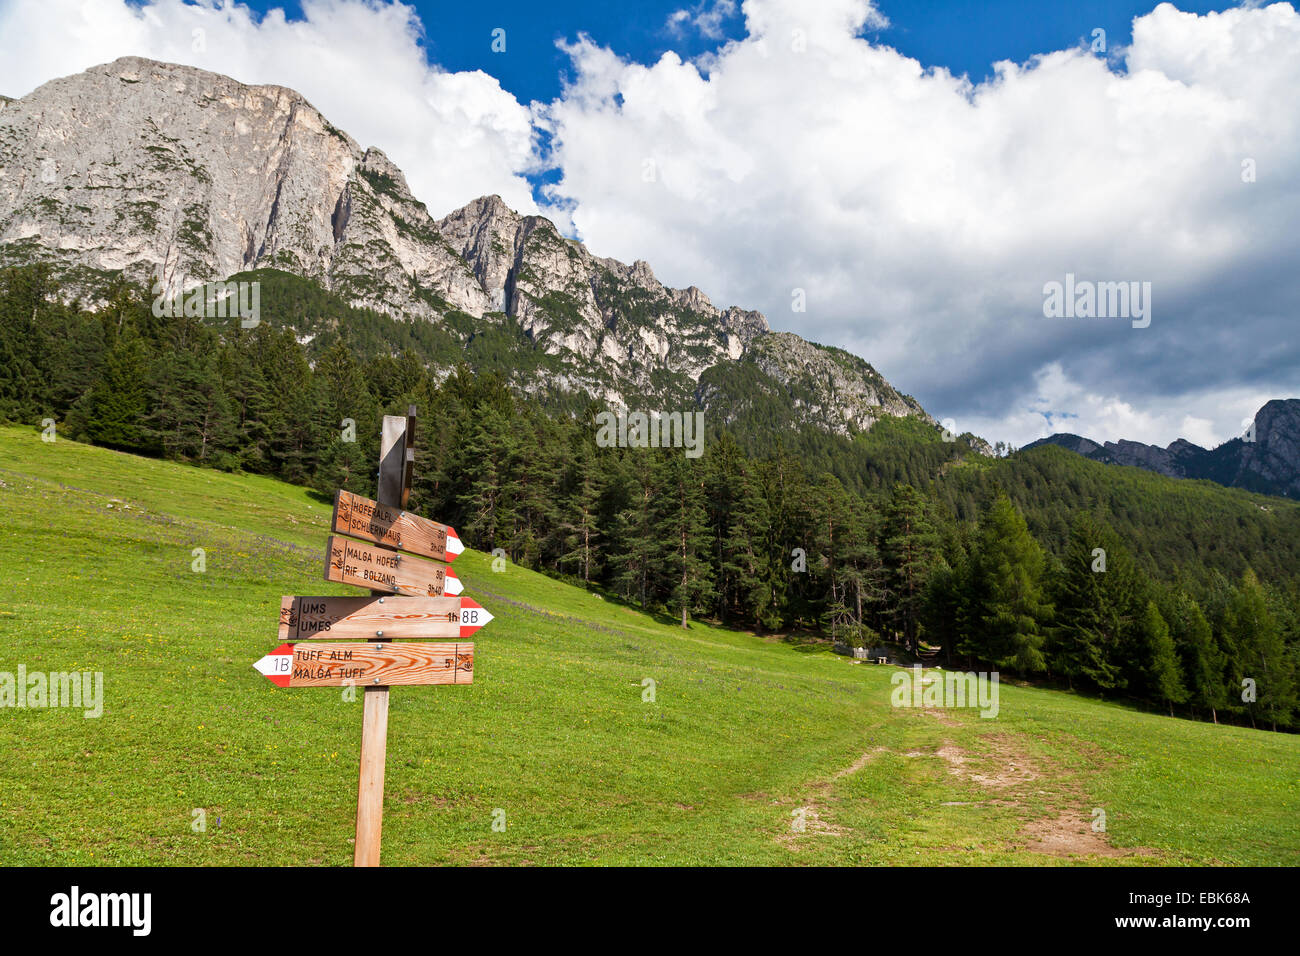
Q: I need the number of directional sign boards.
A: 4